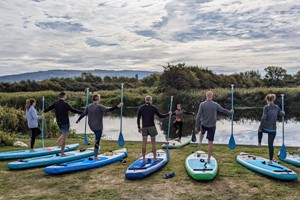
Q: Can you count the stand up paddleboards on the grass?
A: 8